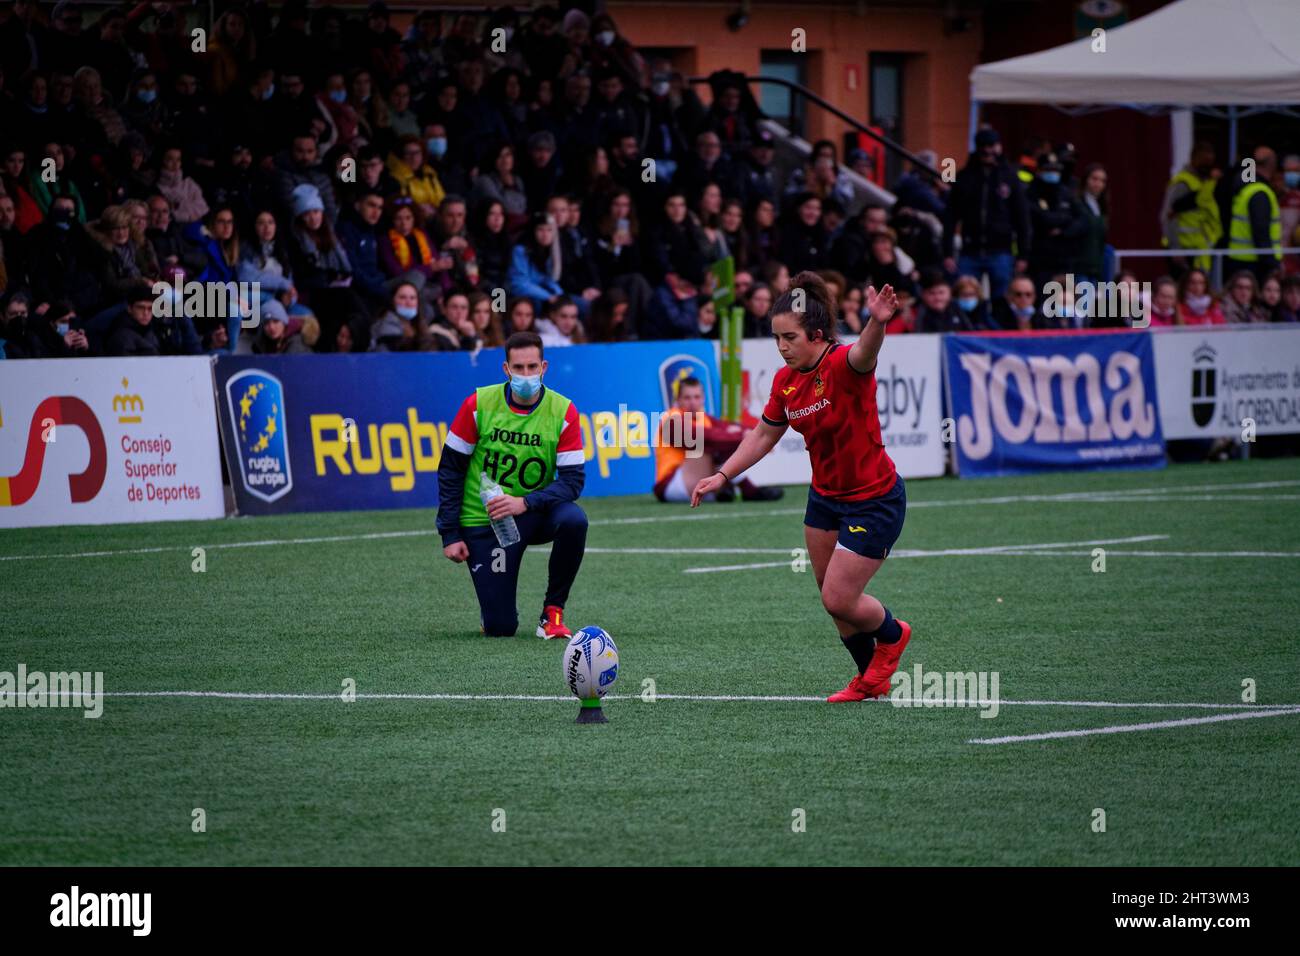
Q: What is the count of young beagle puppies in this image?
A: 0